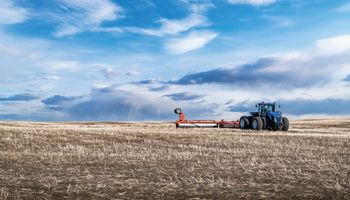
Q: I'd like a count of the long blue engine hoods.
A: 1